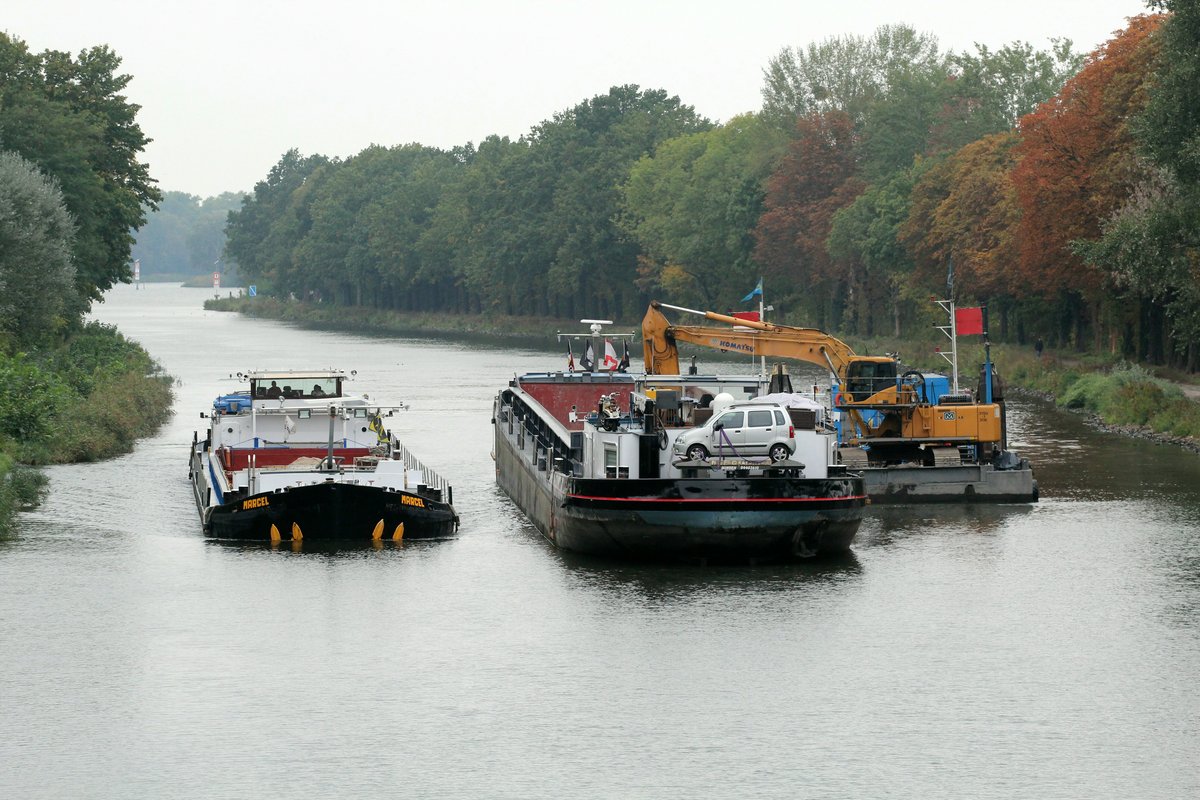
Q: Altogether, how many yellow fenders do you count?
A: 4